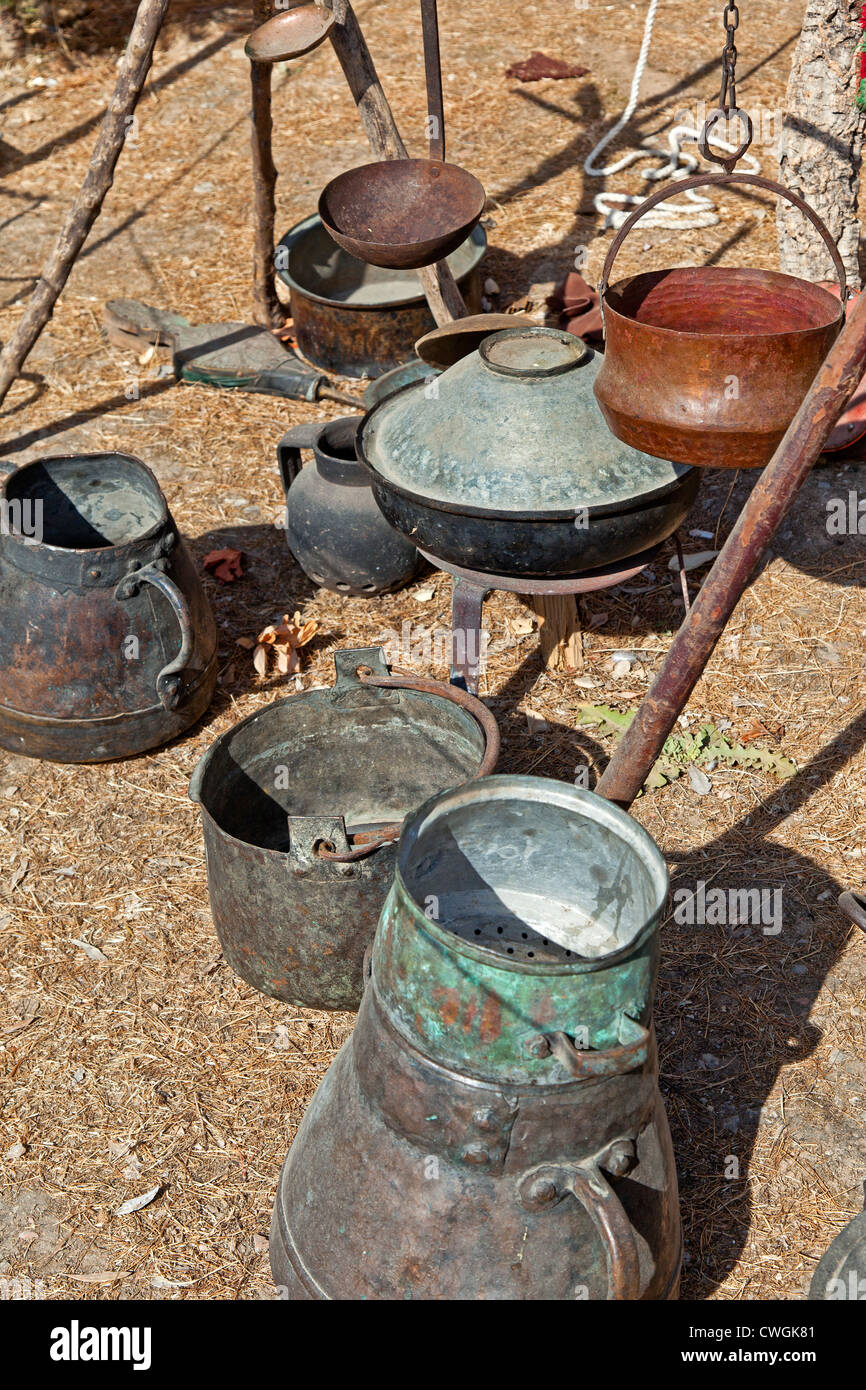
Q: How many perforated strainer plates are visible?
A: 1